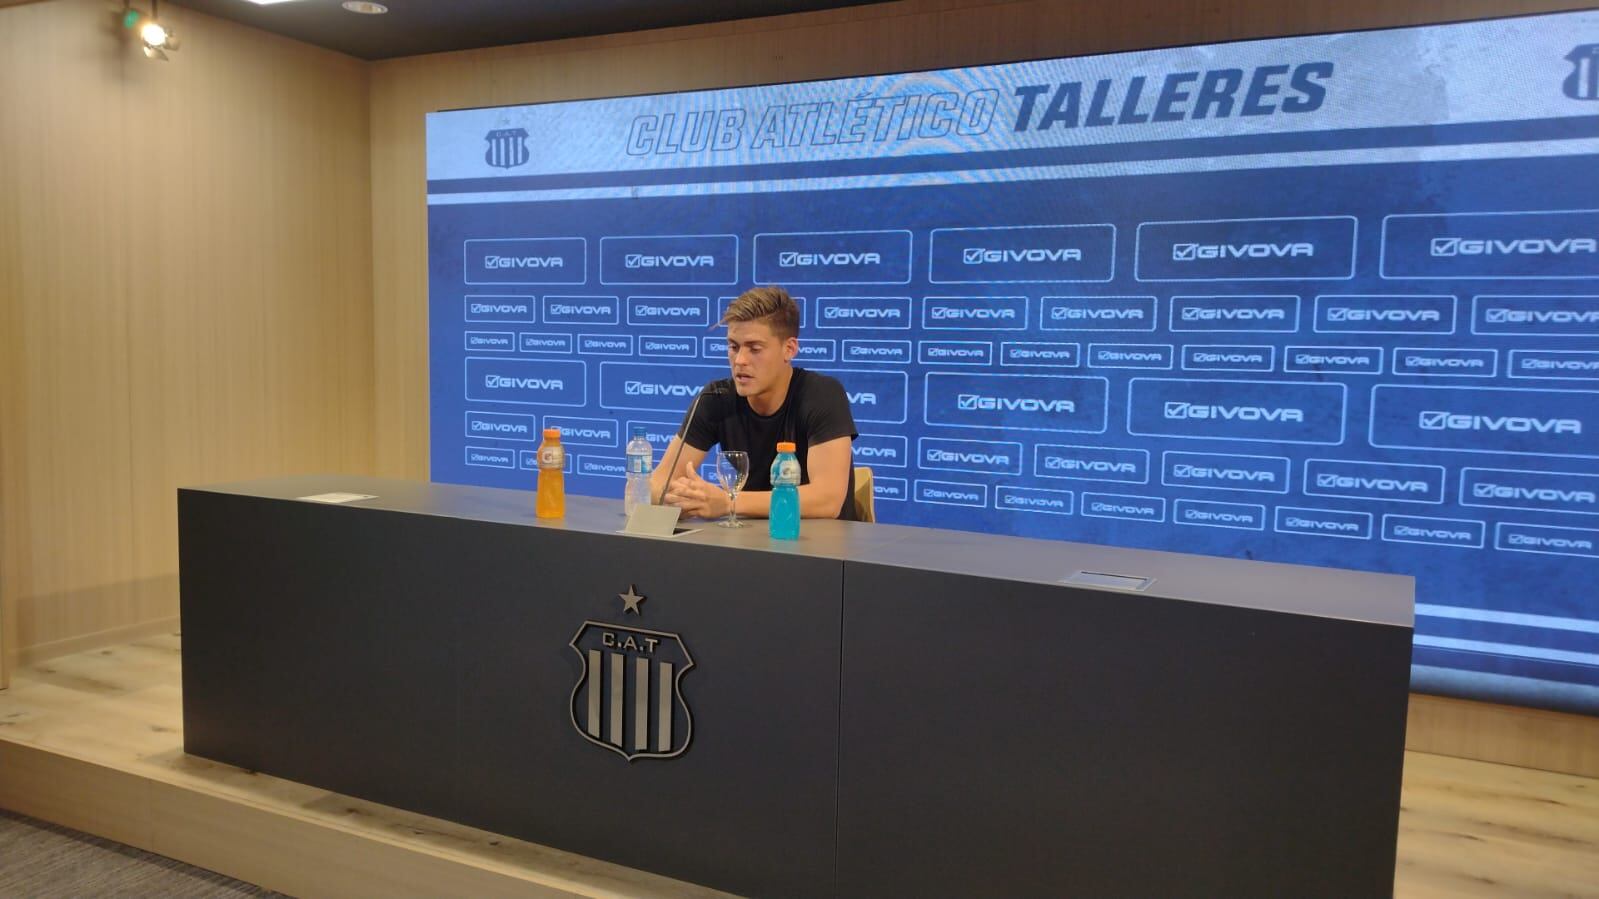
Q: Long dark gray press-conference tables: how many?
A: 1